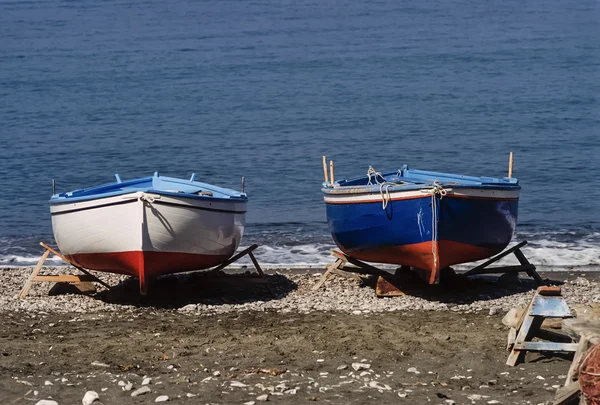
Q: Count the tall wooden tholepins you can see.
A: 3